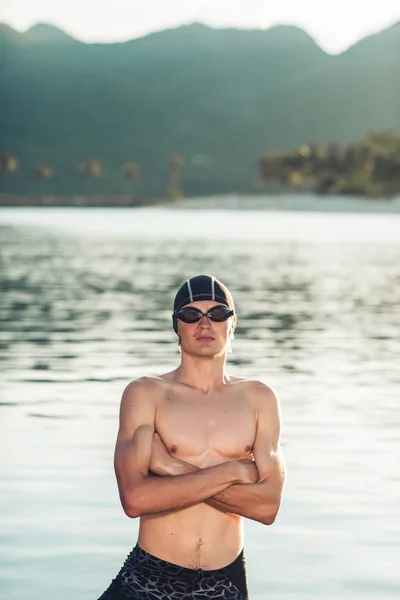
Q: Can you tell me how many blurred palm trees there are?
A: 5